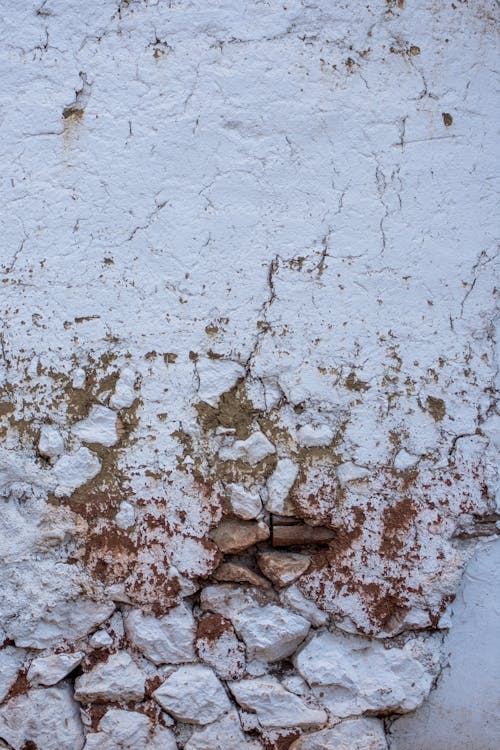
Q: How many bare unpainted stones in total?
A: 4